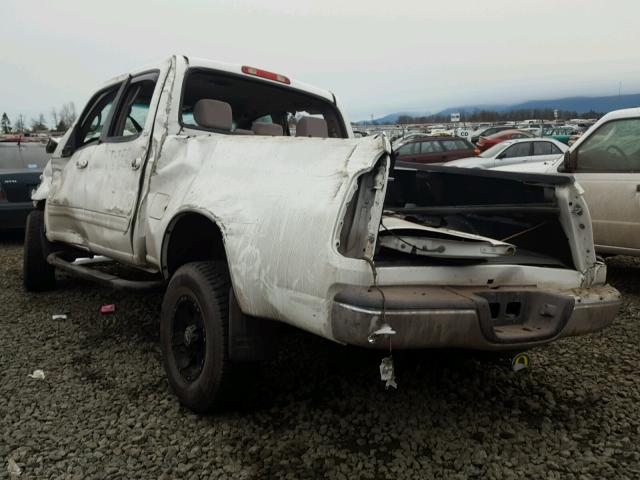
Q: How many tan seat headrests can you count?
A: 3